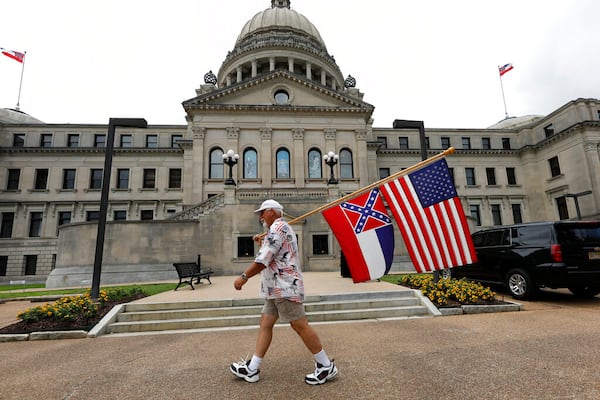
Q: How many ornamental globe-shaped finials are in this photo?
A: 2